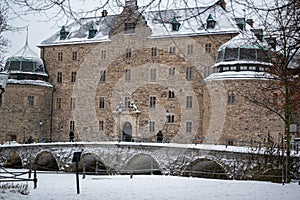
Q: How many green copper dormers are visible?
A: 4